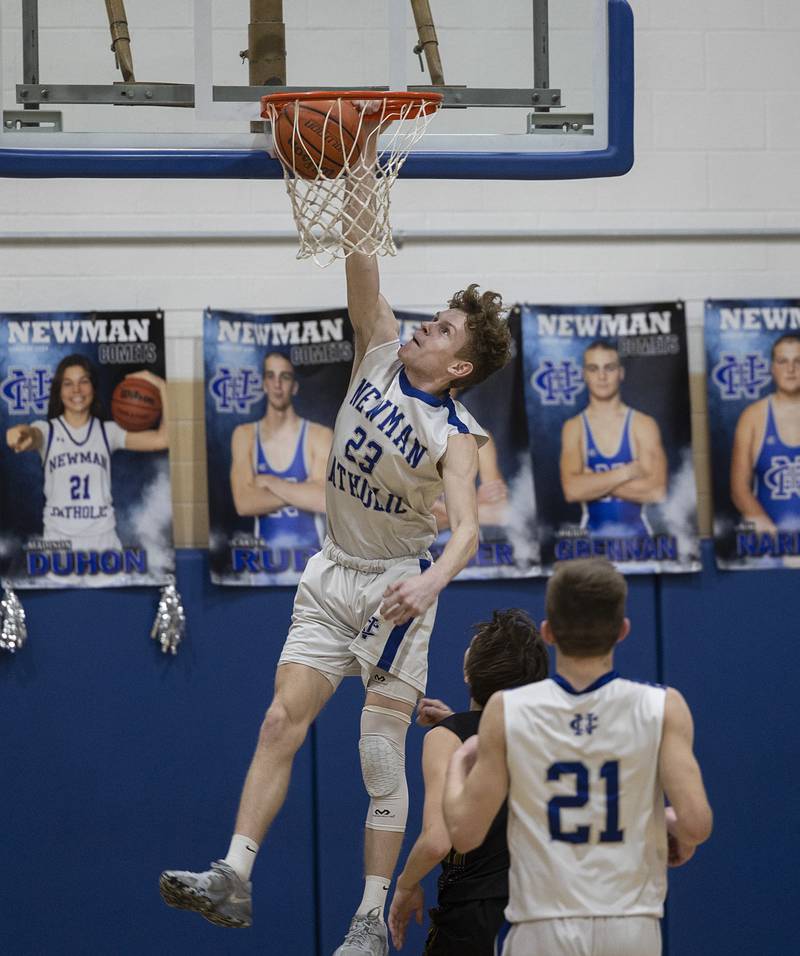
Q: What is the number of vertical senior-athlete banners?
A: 5